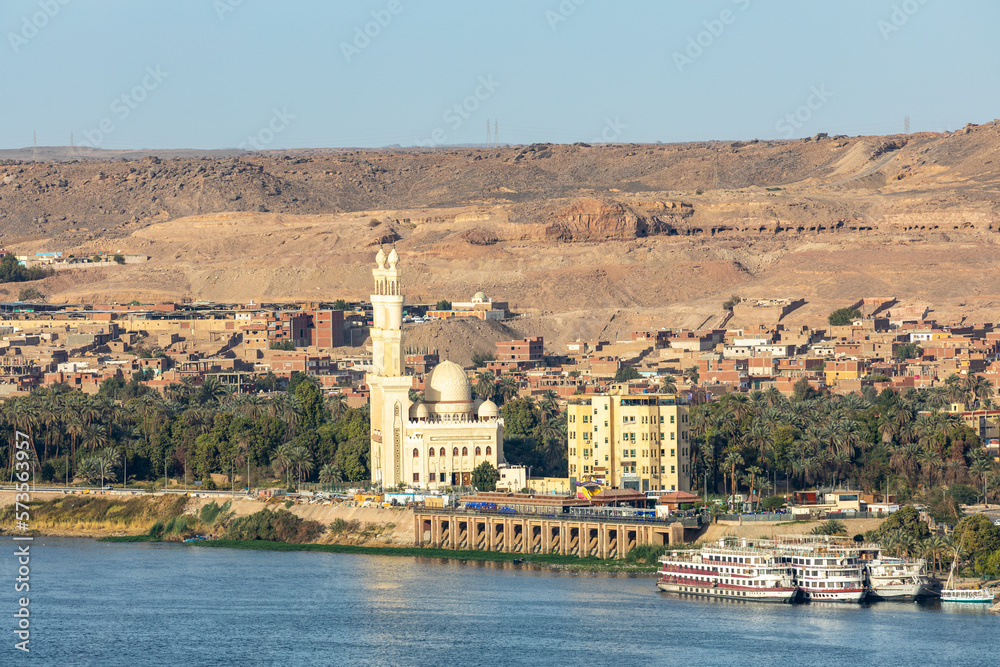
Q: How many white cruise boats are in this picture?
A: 3